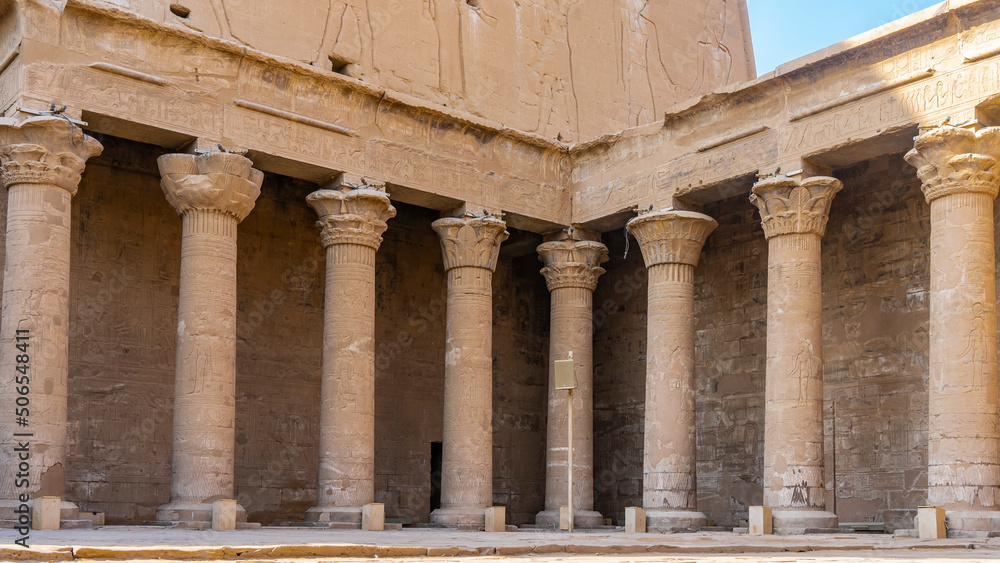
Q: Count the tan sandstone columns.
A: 8